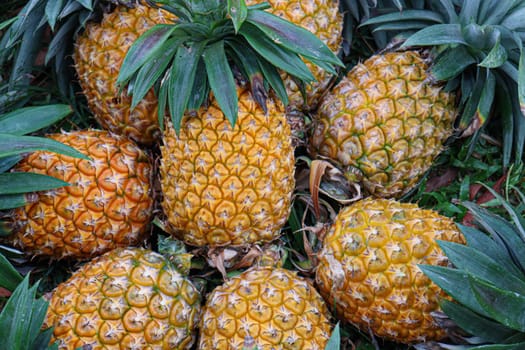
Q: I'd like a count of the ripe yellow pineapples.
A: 8